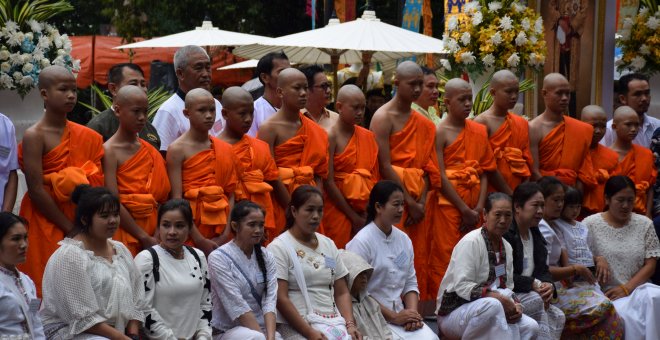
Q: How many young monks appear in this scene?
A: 12